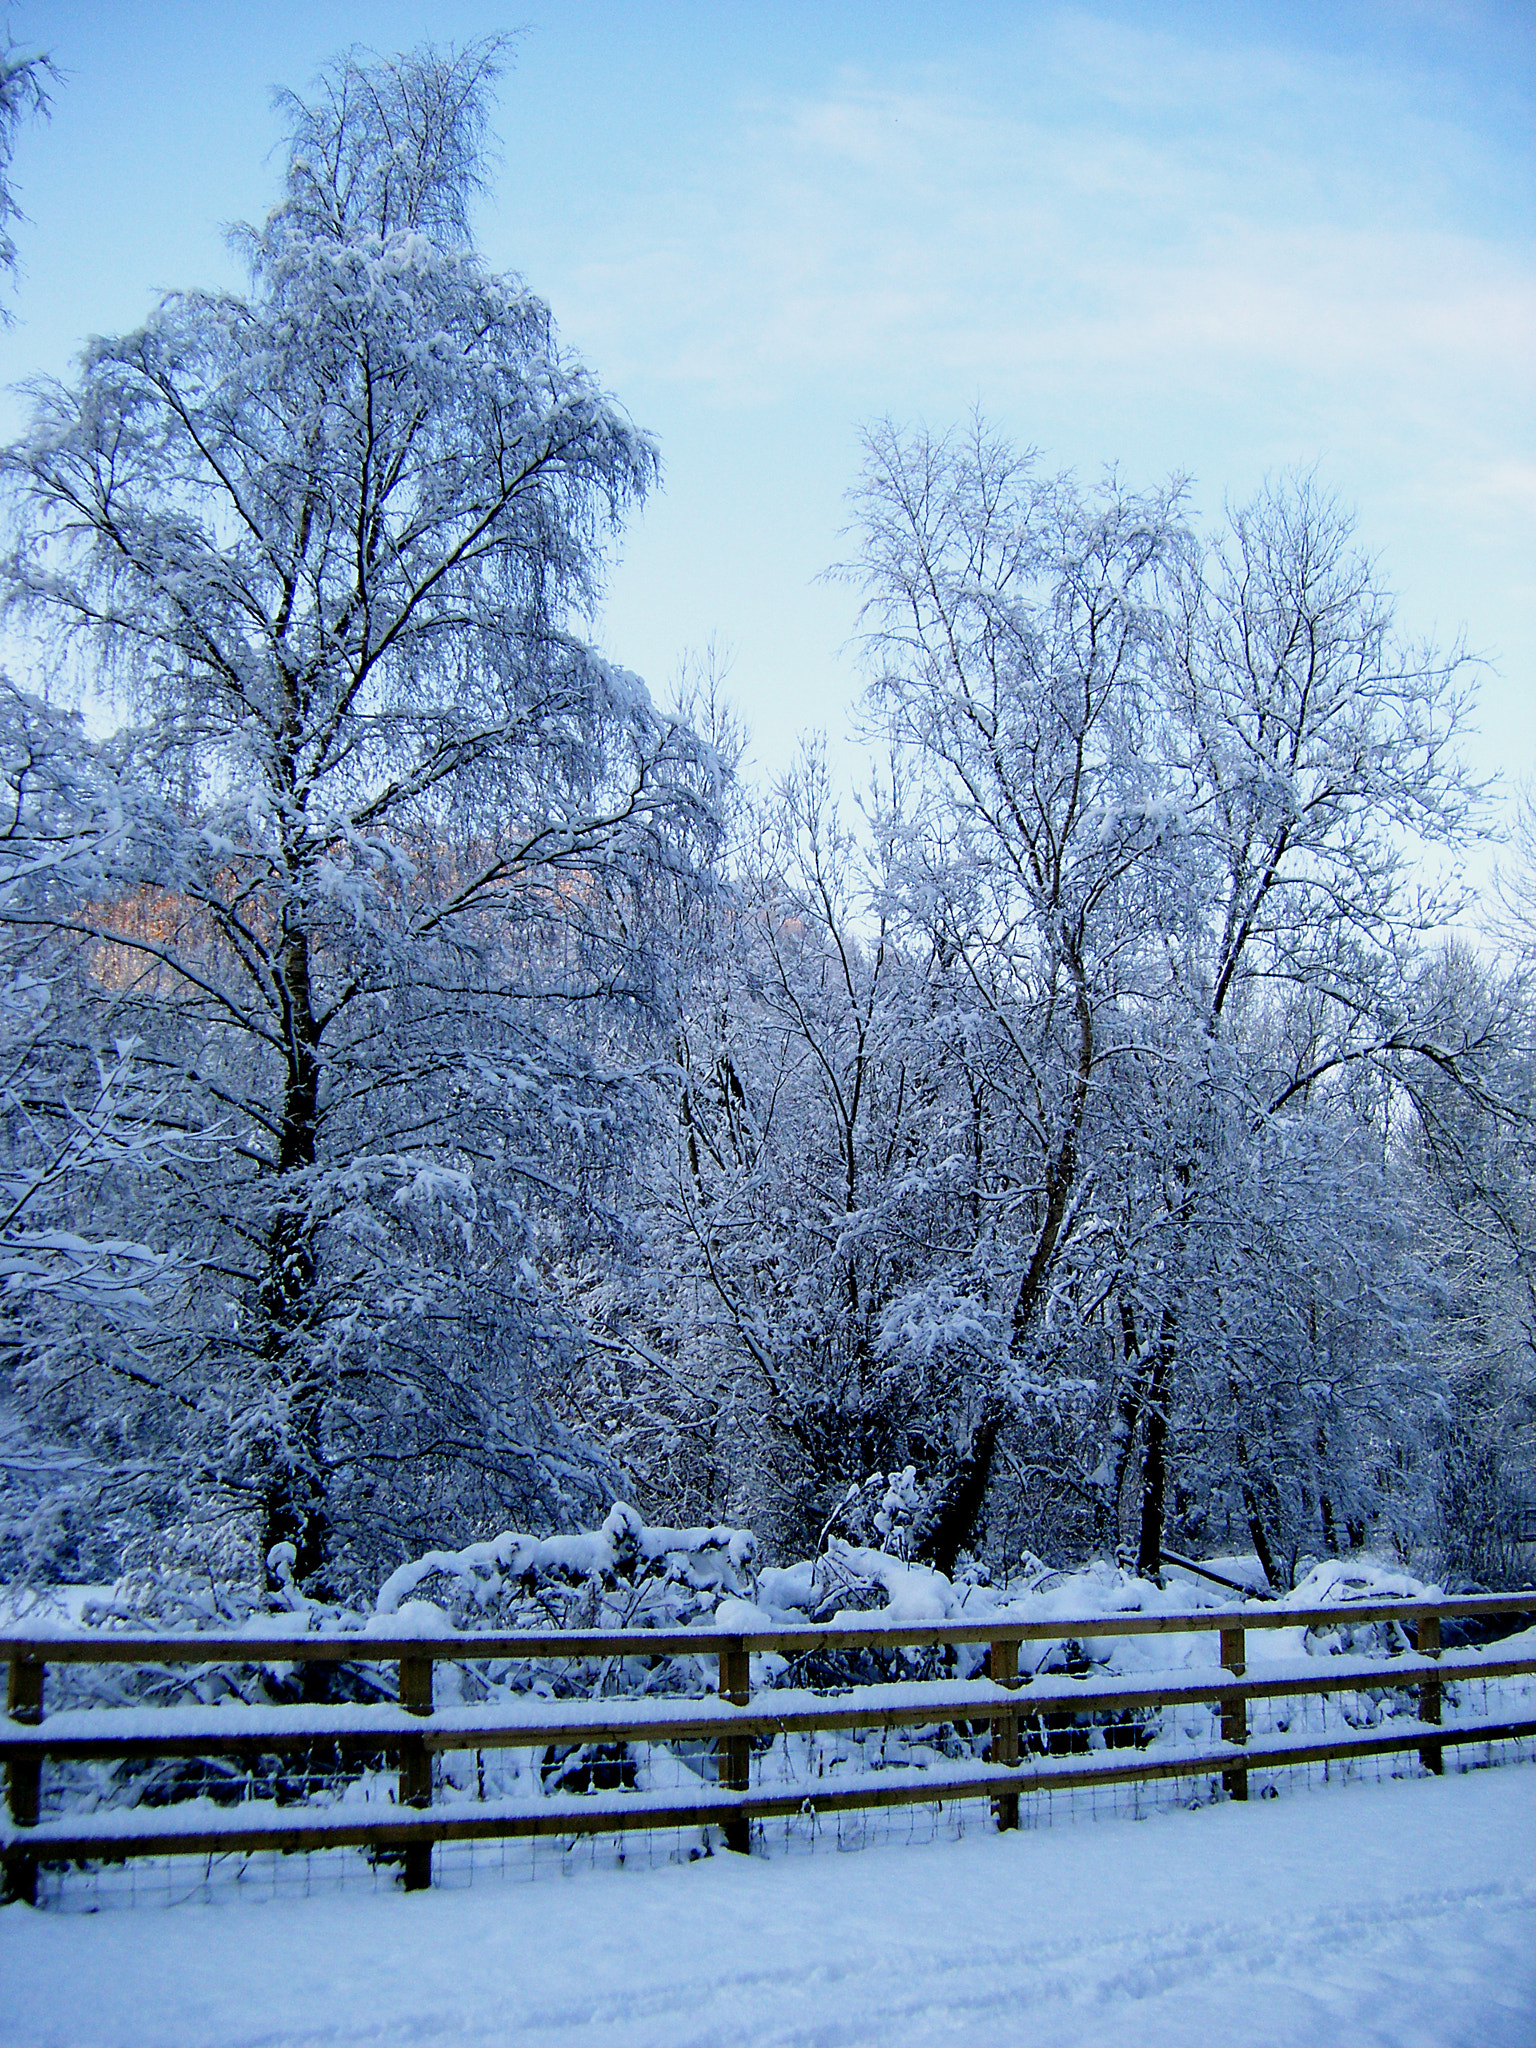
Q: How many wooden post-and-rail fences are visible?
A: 1